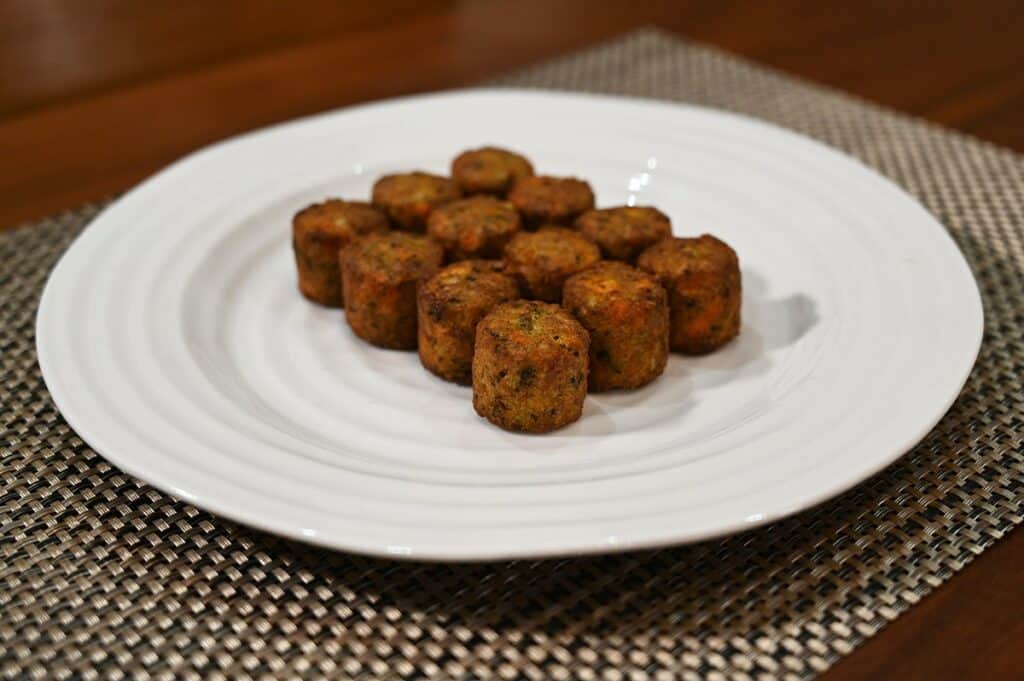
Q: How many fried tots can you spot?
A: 12